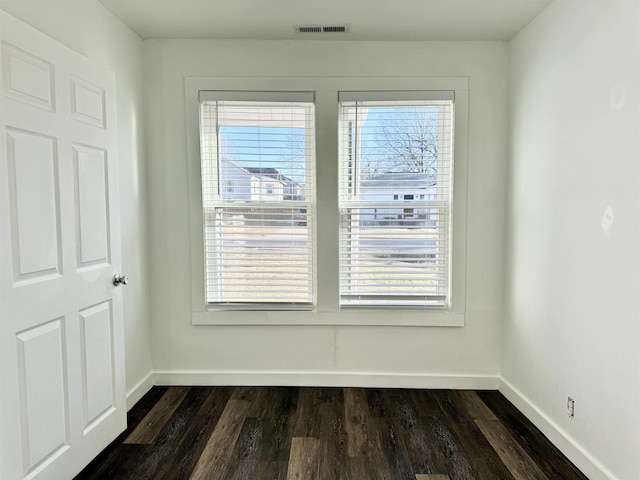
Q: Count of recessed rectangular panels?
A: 6